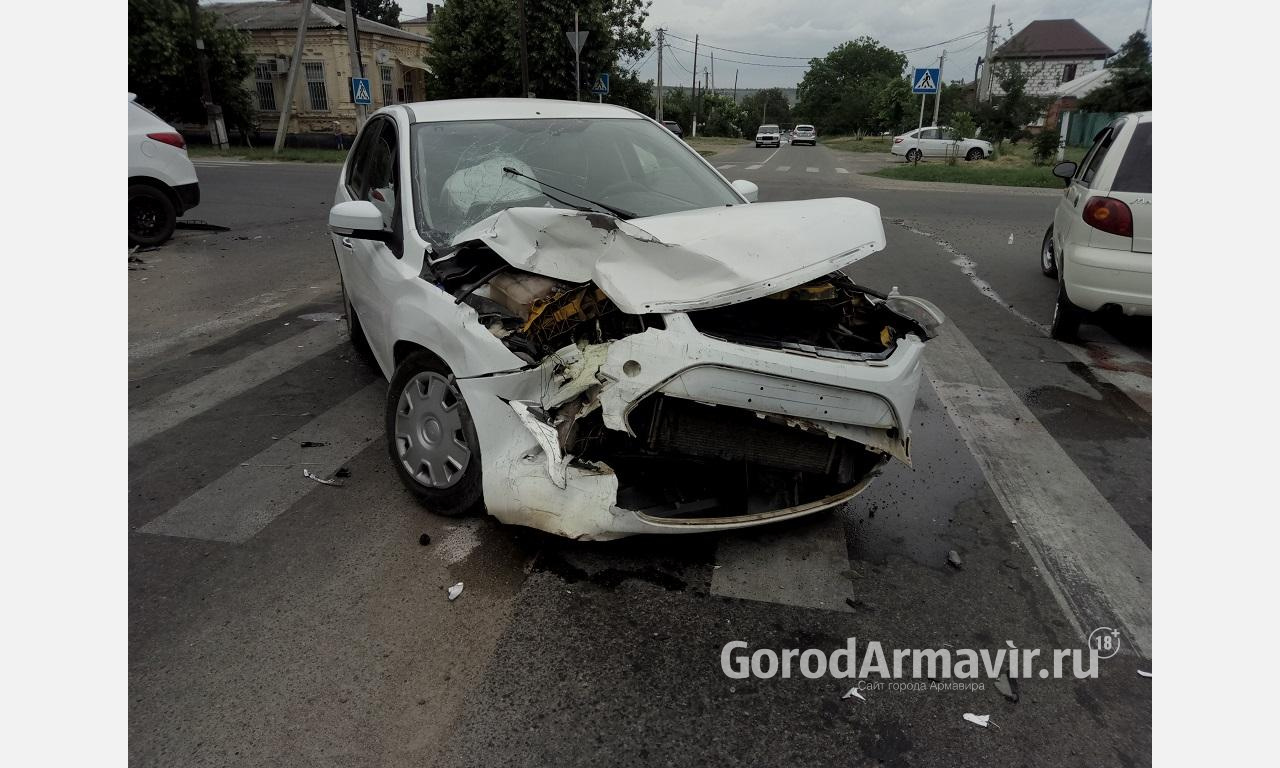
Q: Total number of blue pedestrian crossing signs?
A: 3